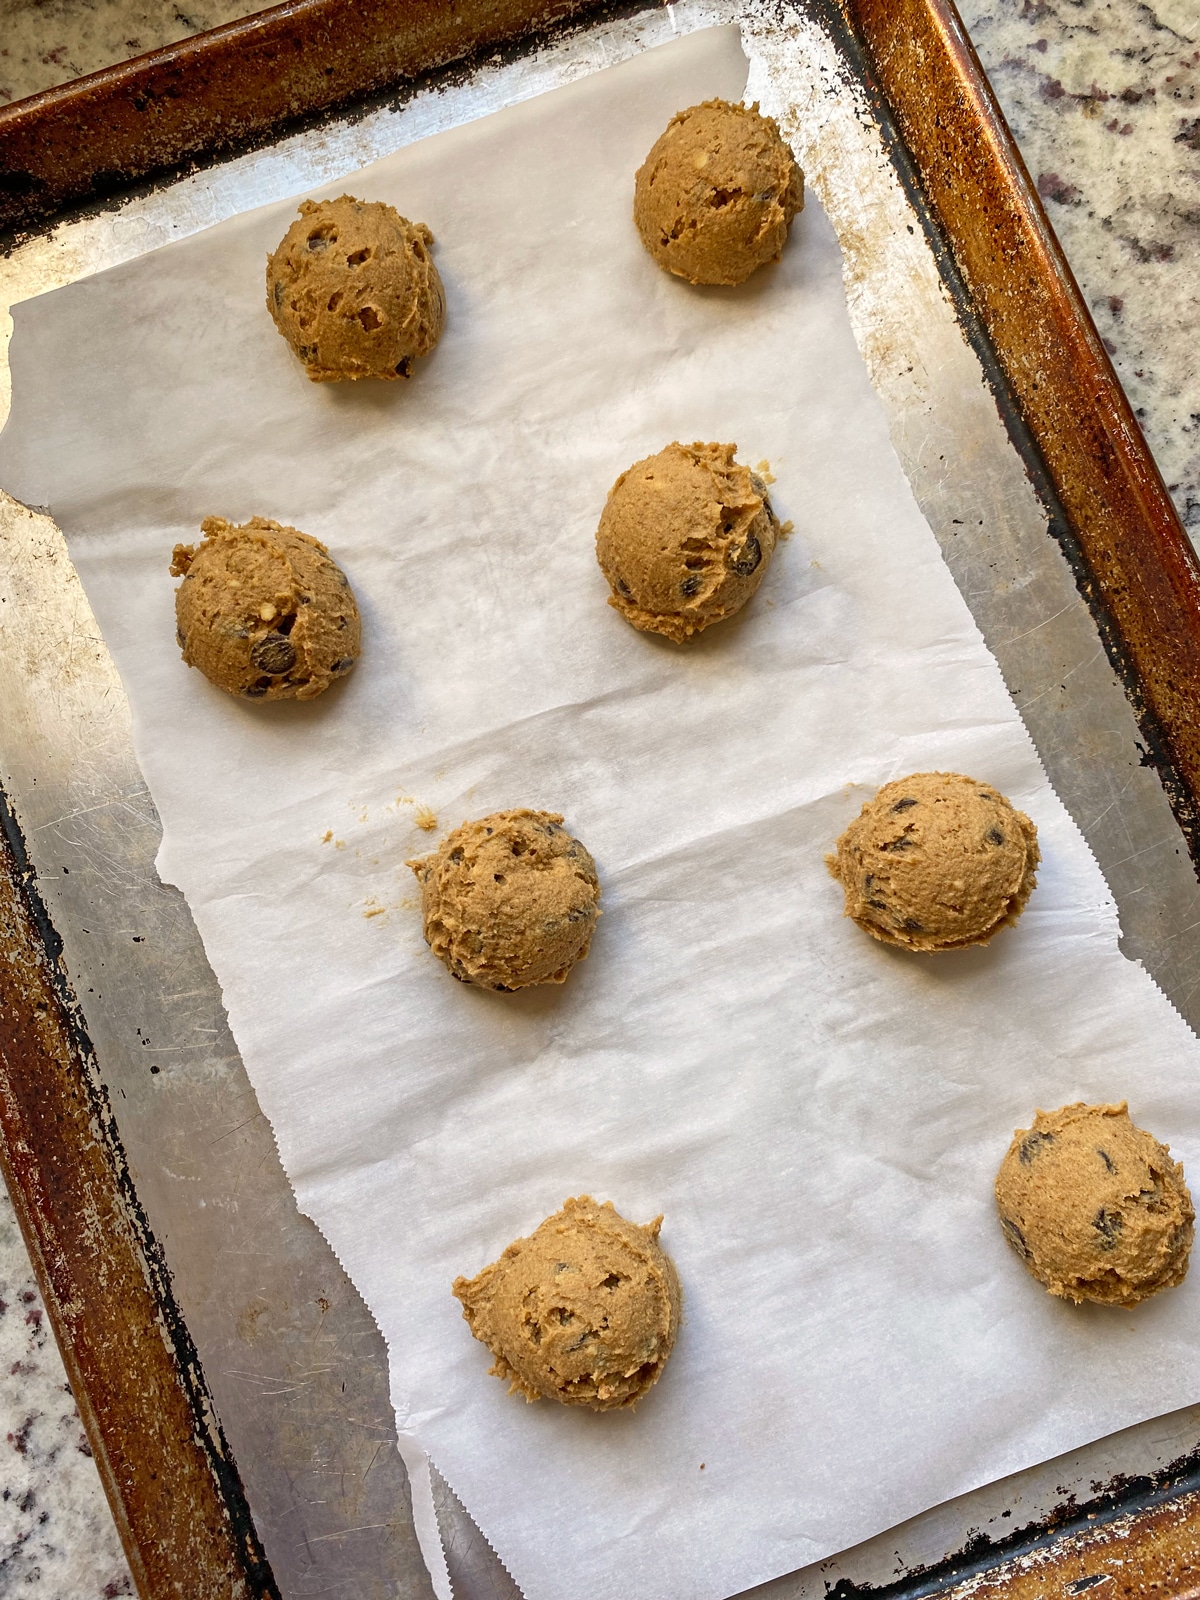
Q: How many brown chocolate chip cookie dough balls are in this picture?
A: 8